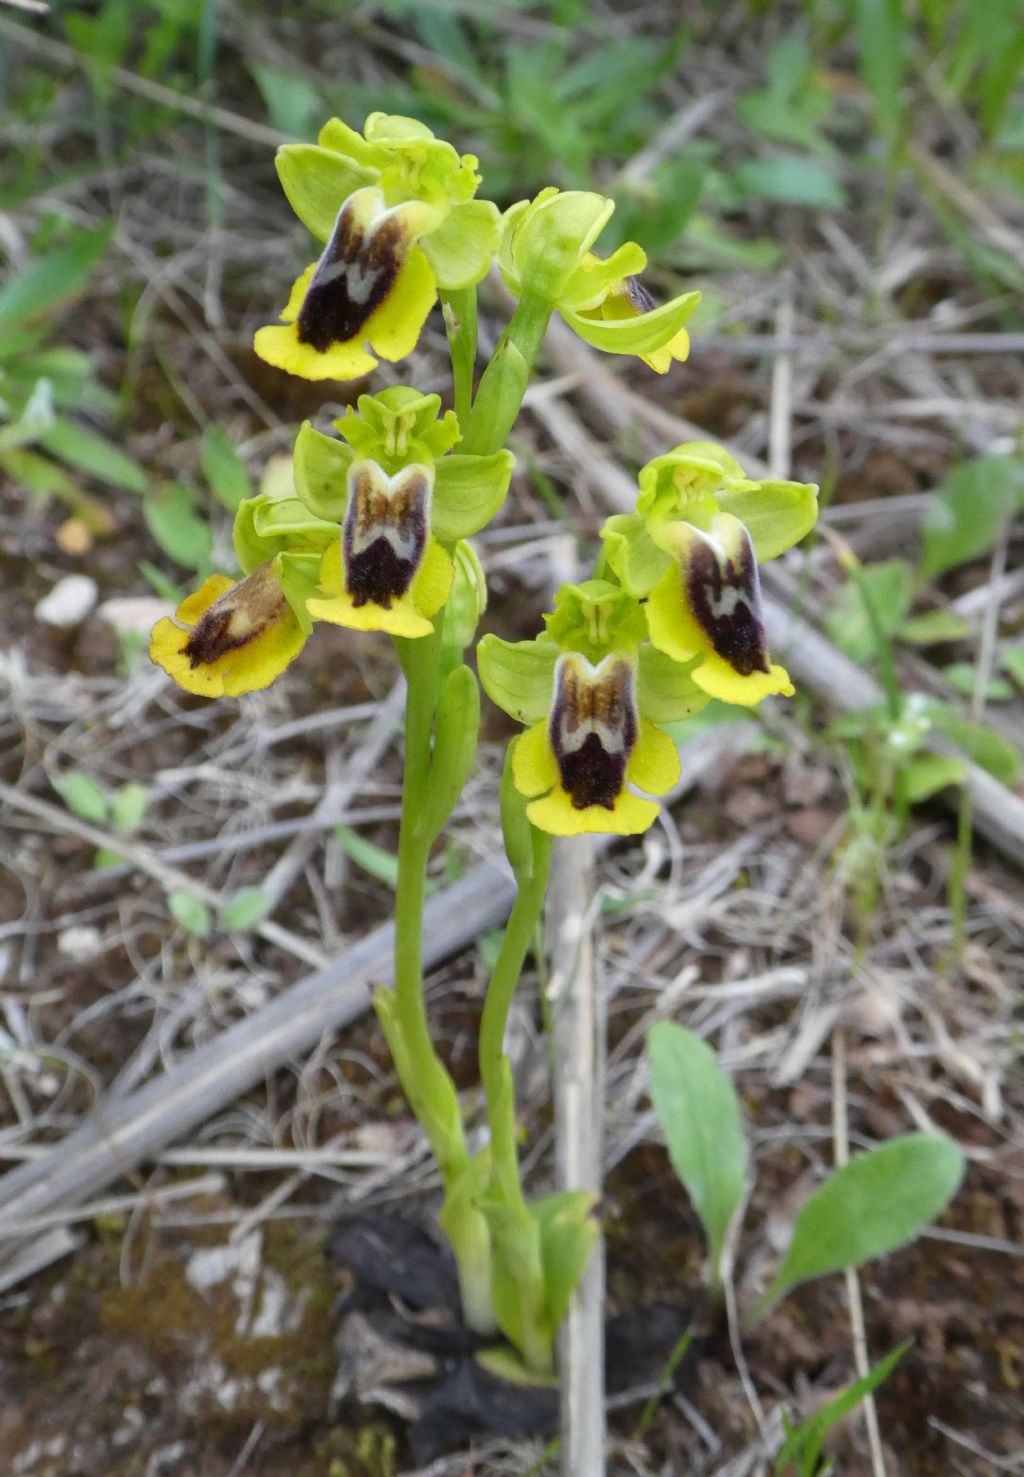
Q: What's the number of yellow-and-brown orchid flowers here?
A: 6